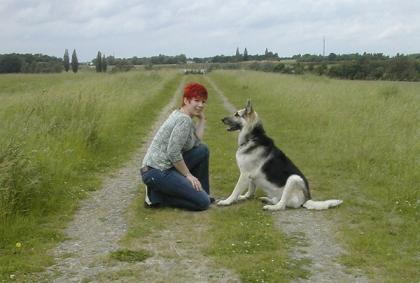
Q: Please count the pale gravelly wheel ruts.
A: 2